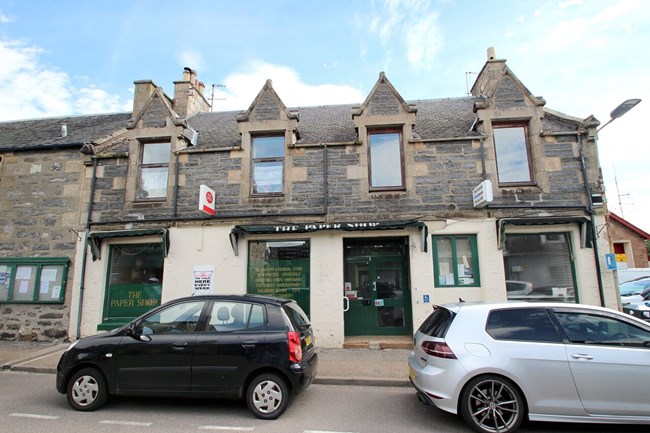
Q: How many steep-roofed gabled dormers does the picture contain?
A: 4